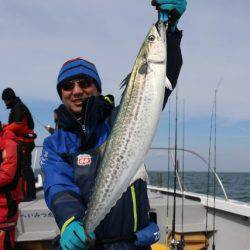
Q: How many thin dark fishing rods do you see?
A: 5